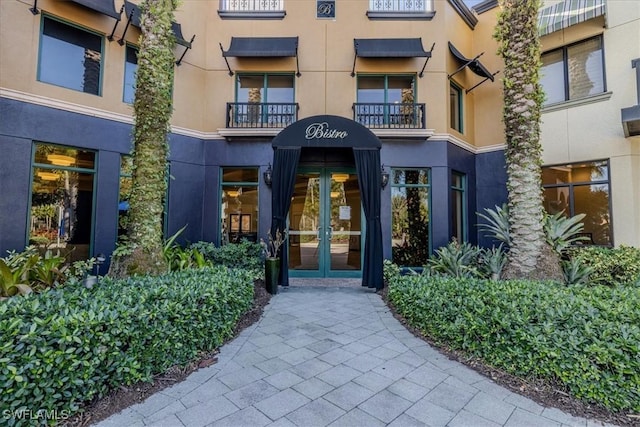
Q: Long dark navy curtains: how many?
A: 2